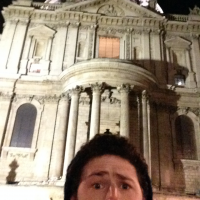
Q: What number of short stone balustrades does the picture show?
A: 2